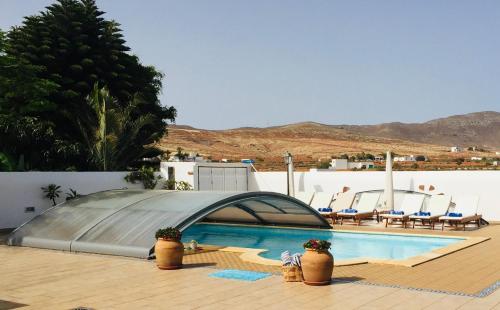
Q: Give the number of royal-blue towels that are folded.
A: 5